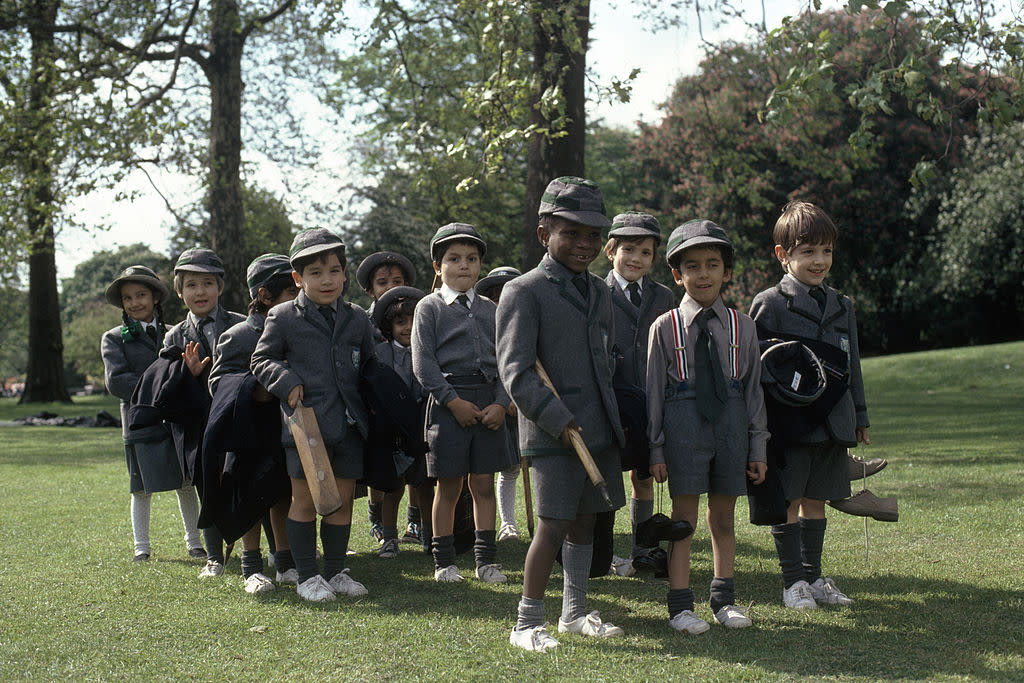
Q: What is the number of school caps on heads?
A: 7